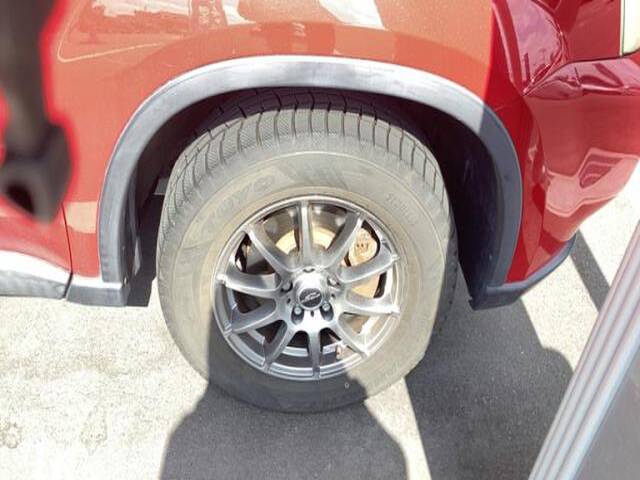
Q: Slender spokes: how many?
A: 10